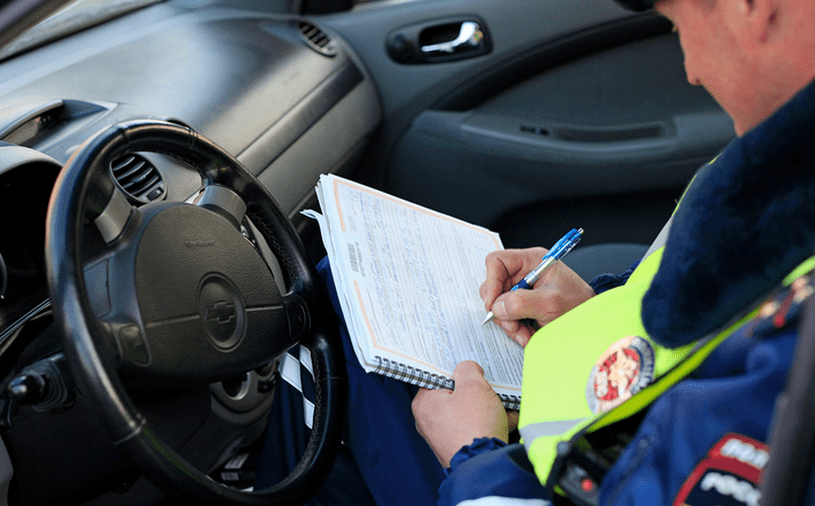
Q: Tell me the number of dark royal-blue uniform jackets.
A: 1